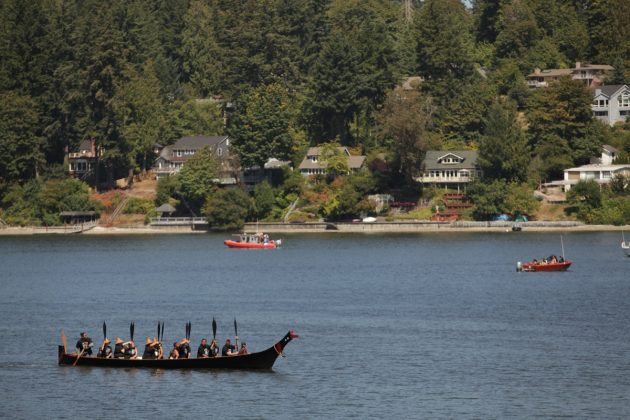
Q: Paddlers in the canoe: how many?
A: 12